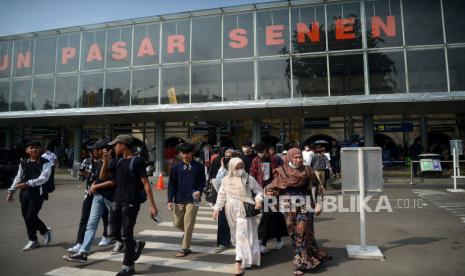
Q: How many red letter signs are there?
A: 12